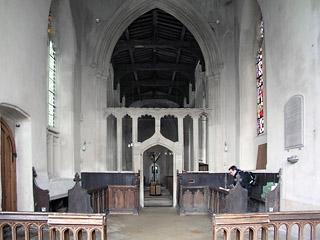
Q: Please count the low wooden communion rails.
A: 2